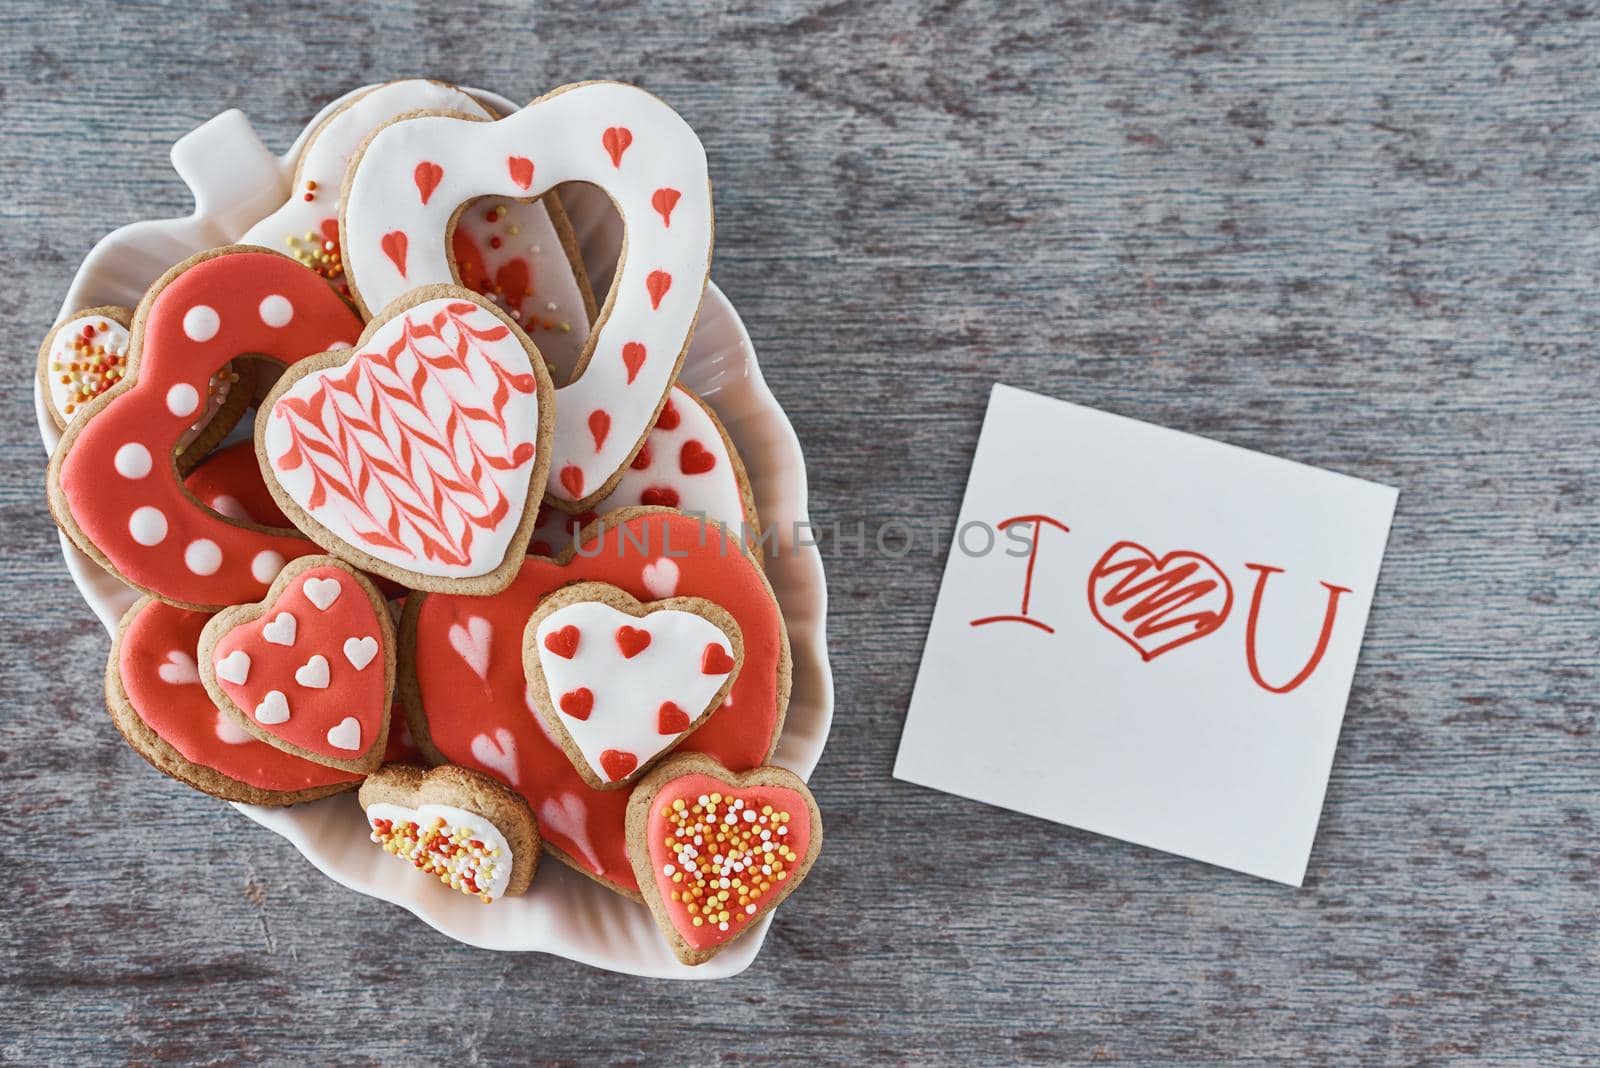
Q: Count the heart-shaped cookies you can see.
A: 12